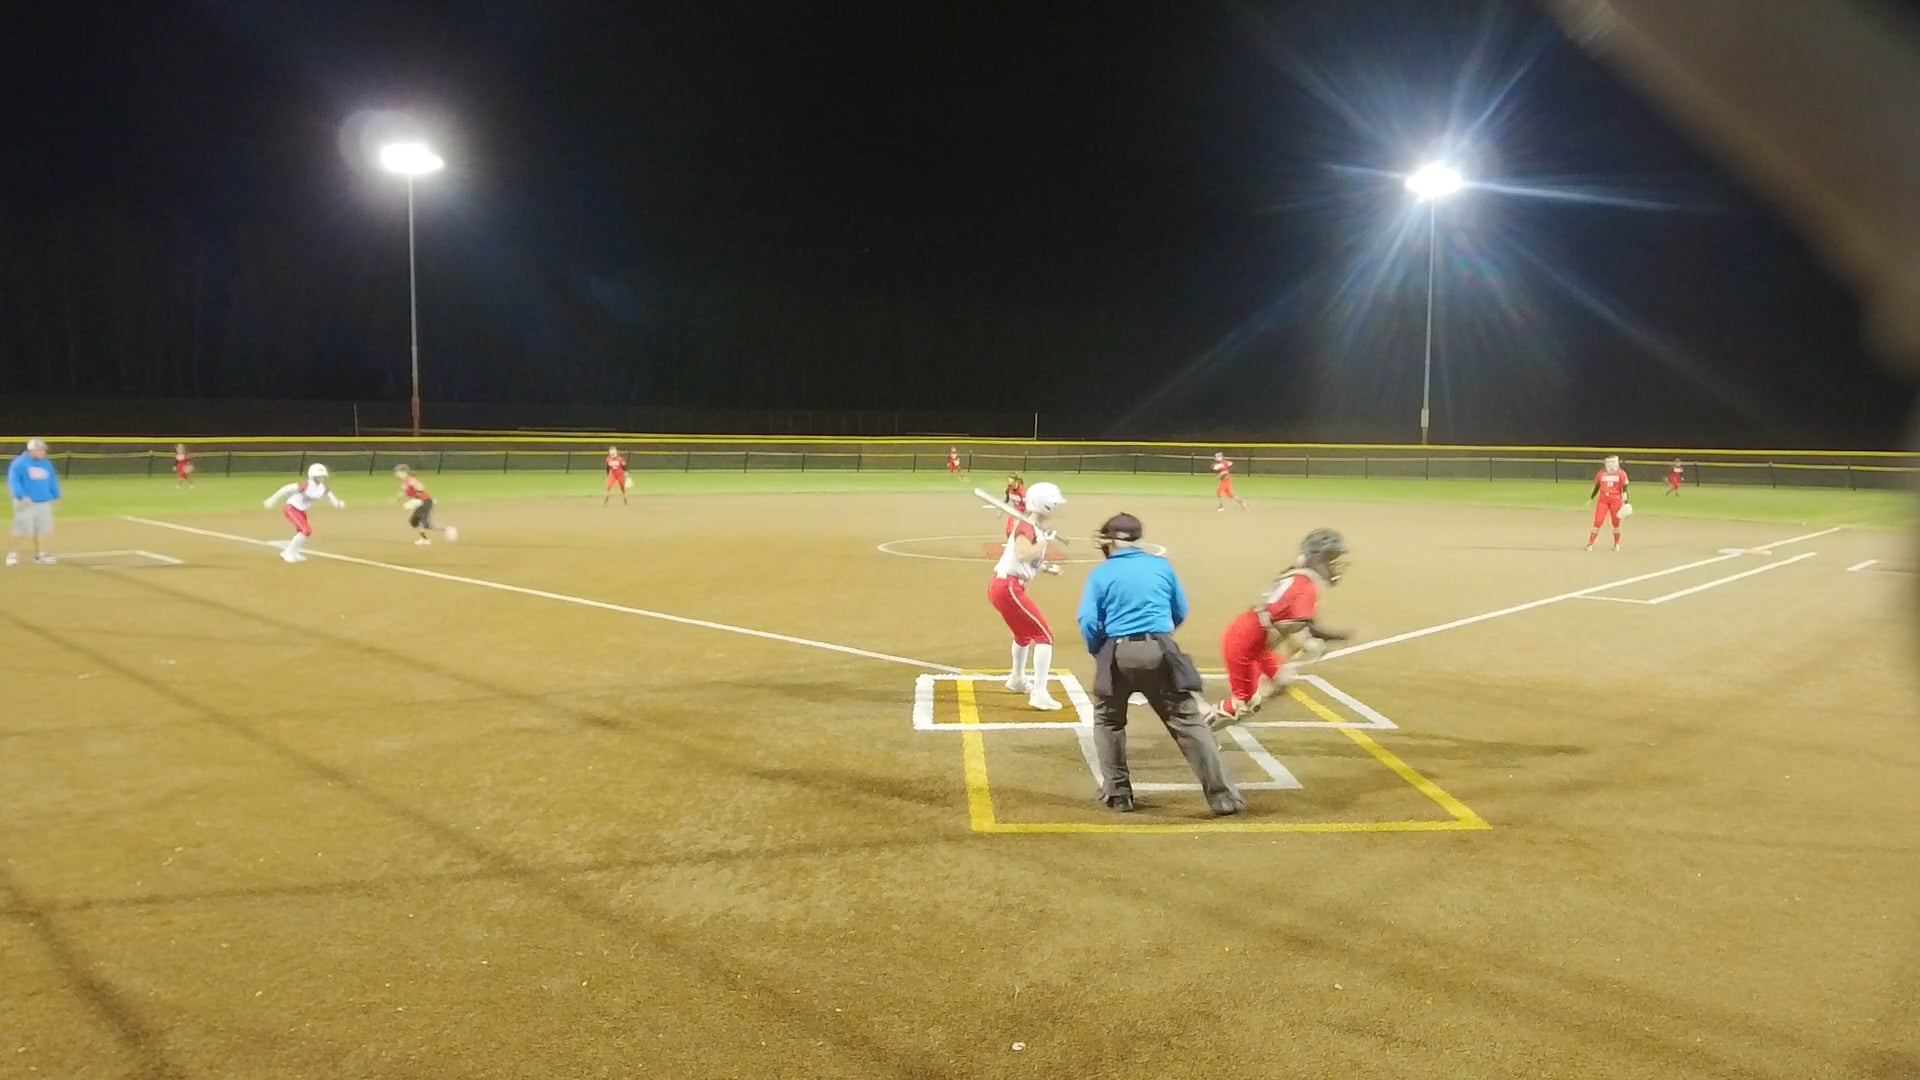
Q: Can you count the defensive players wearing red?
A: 9